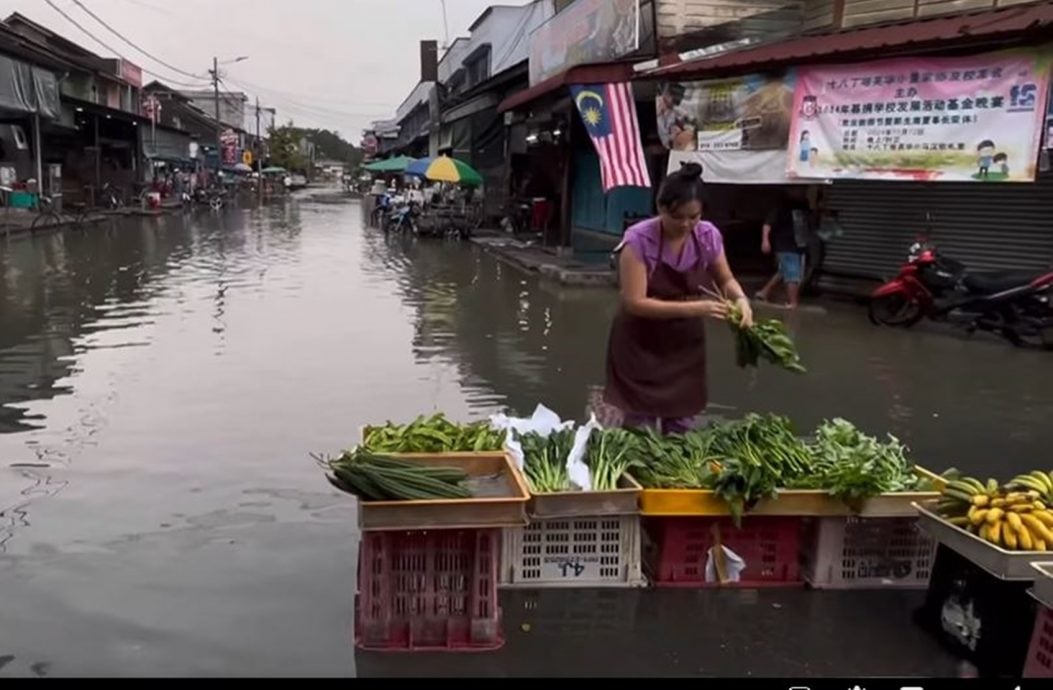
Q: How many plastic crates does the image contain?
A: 5